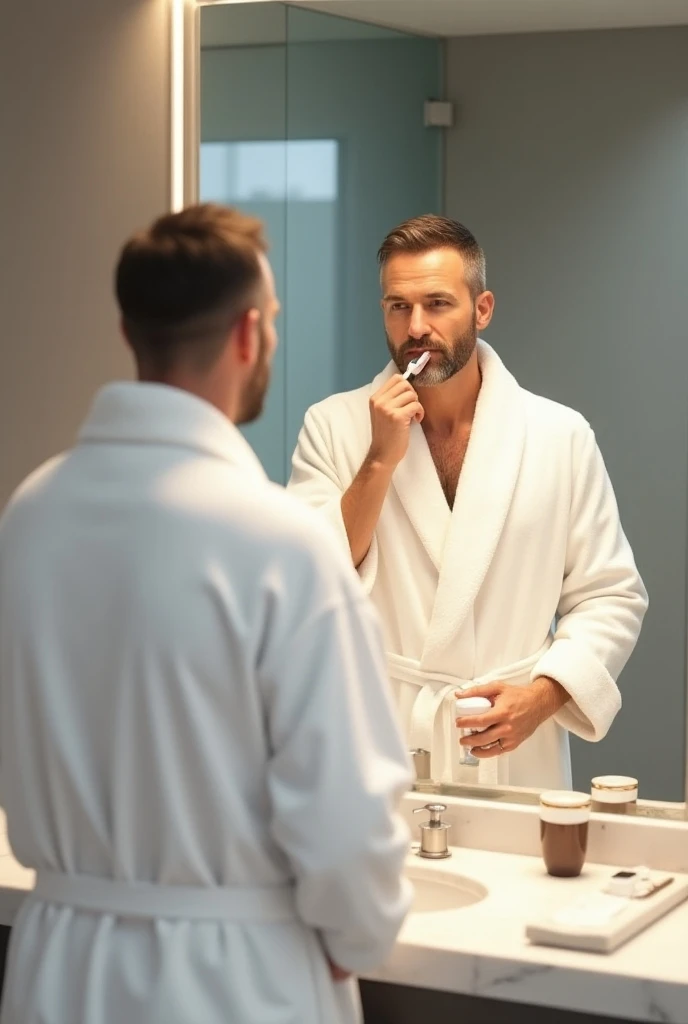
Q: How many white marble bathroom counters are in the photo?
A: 1